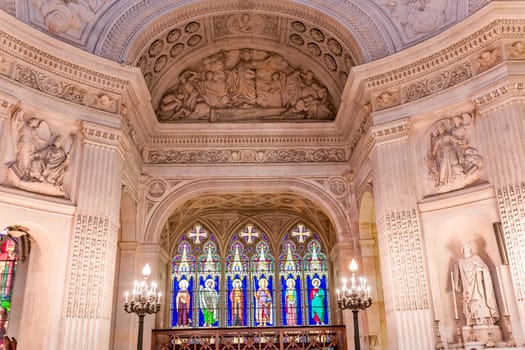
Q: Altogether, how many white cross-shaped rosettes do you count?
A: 3